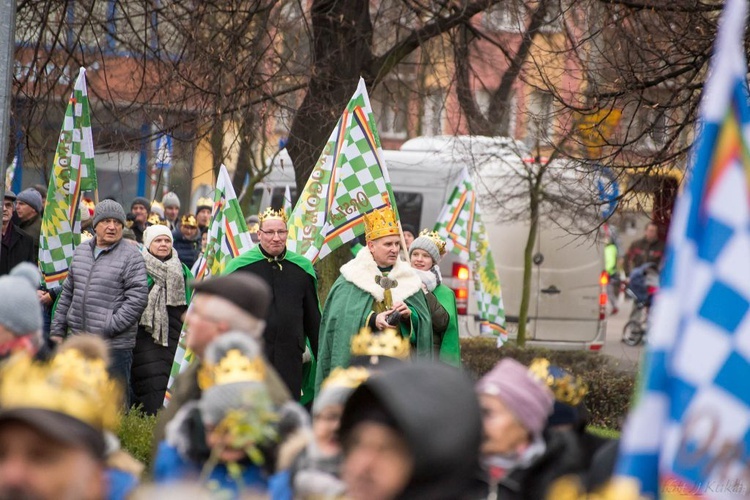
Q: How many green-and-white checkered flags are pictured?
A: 4